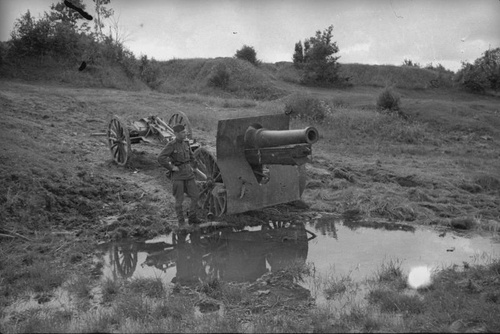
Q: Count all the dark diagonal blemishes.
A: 2